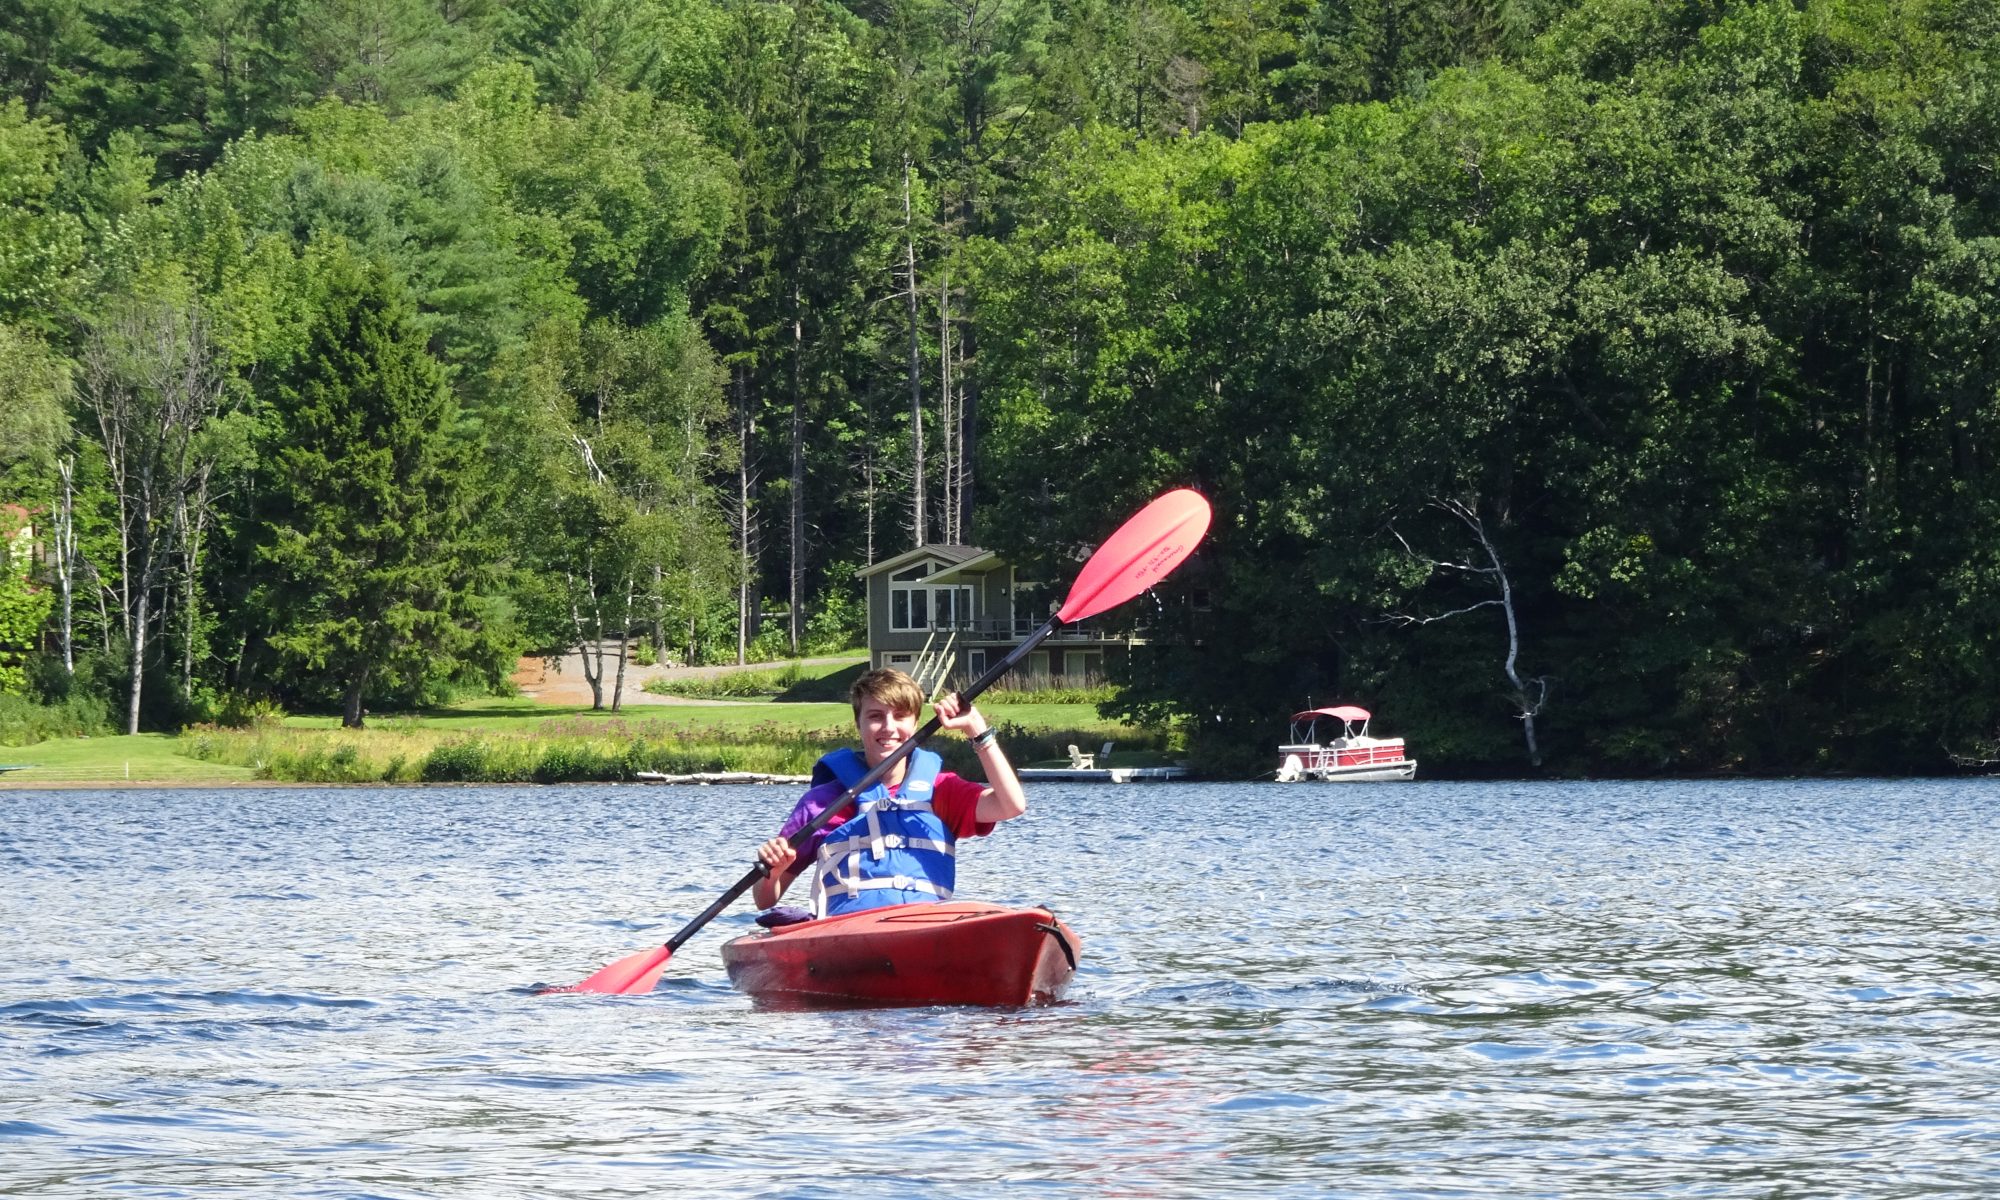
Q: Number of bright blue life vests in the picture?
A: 1